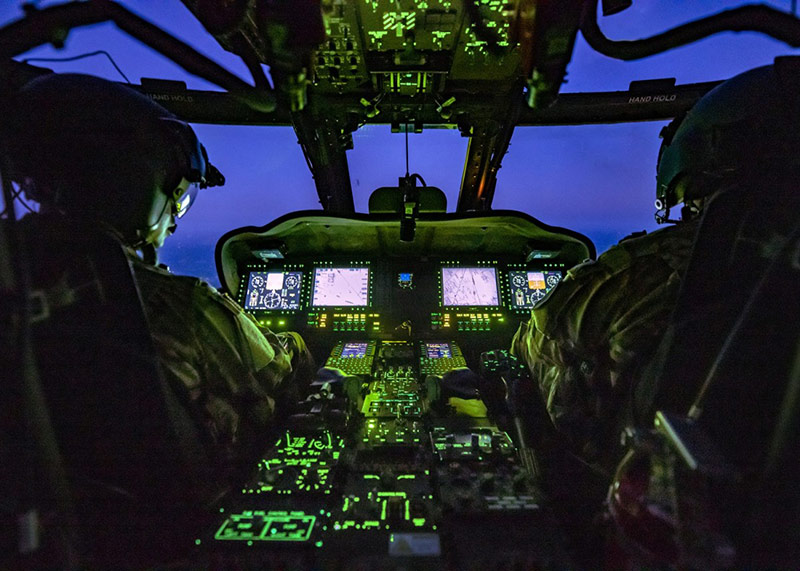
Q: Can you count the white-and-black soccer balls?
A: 0